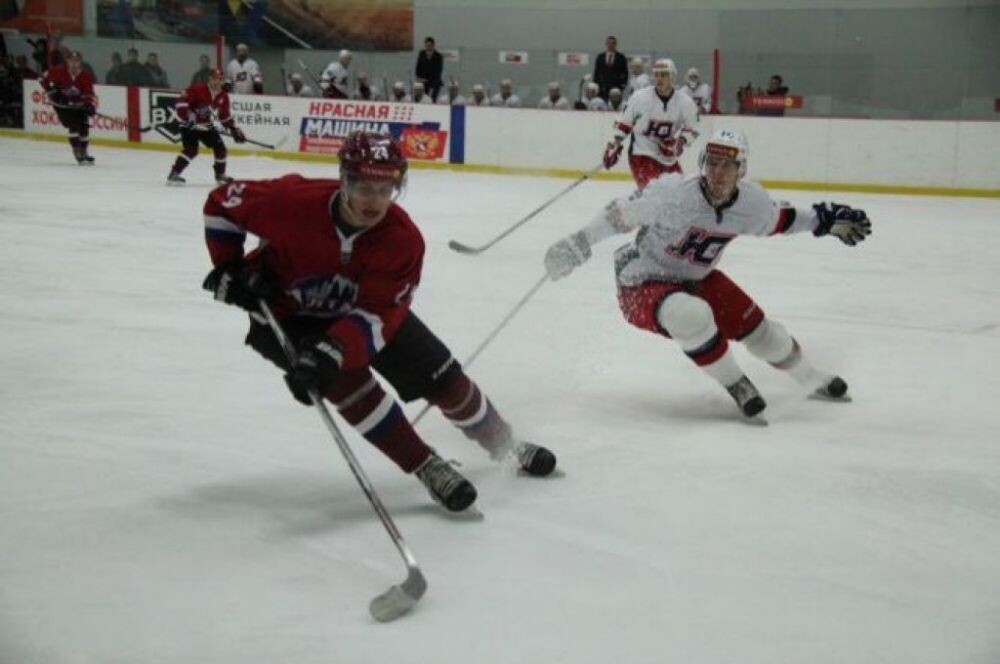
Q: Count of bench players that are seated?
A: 10